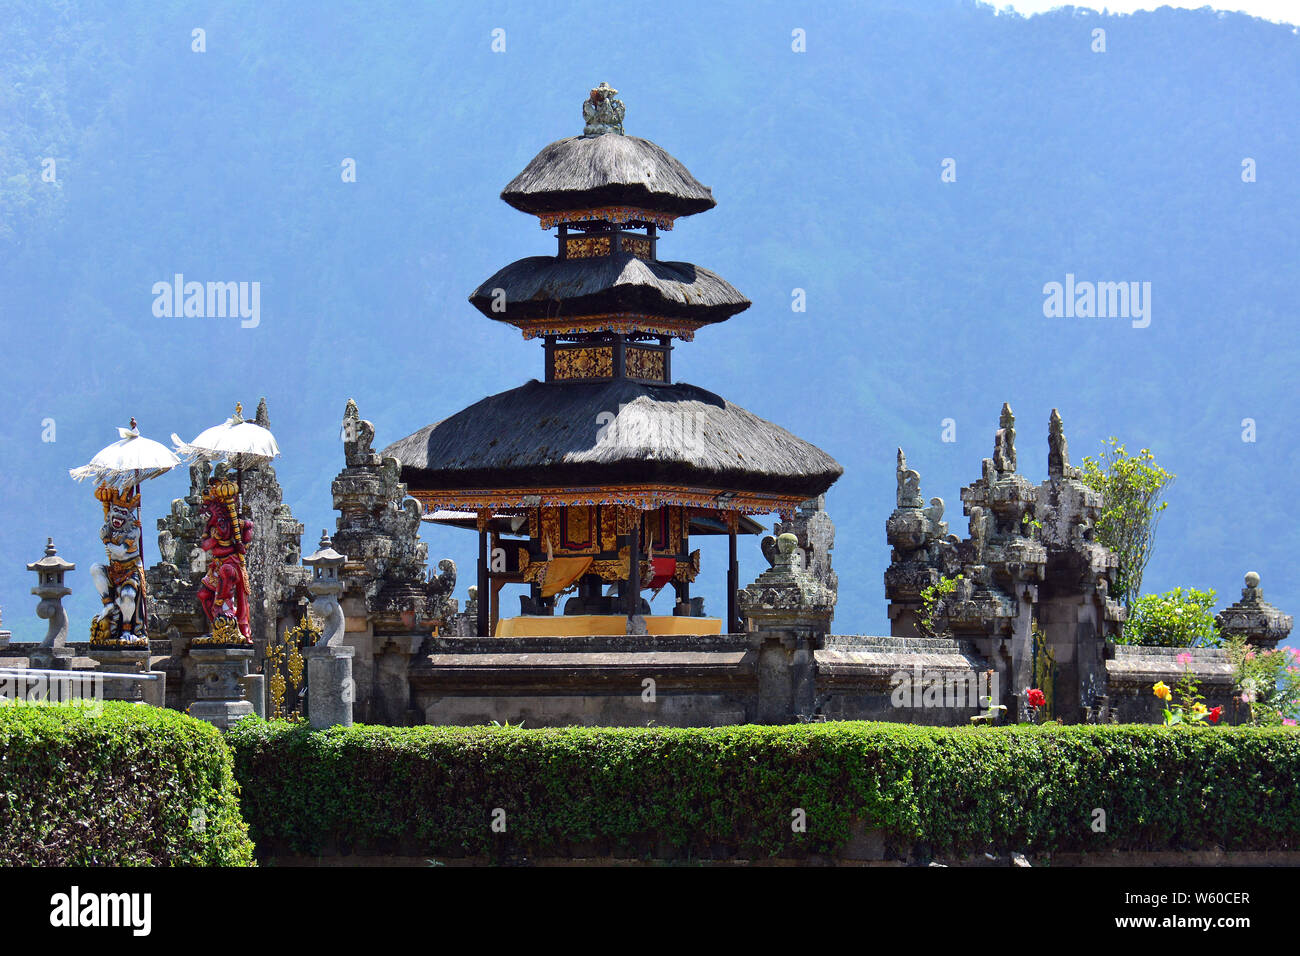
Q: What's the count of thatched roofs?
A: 3